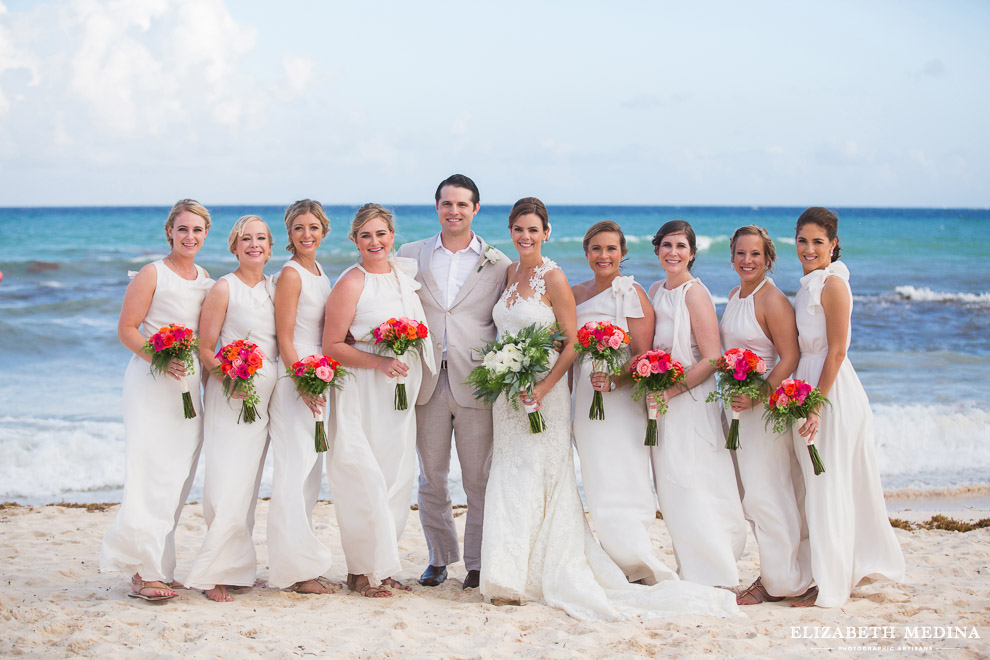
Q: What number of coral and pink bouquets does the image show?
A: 8